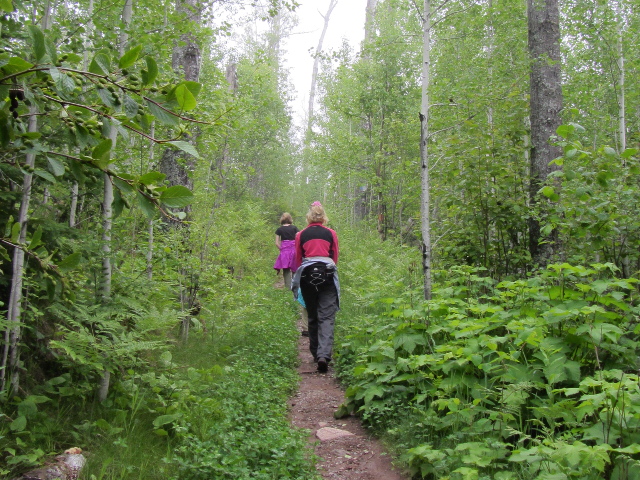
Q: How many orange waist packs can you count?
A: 0